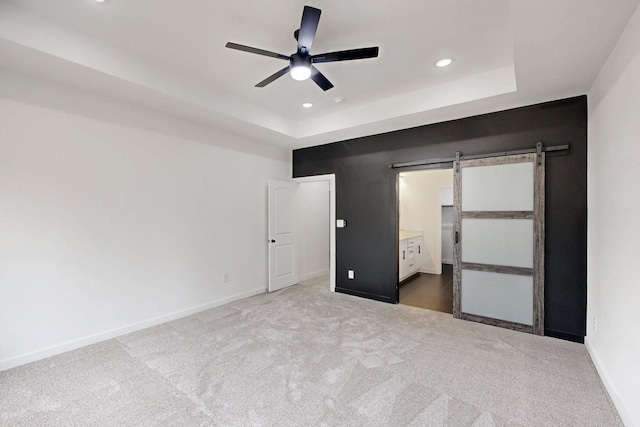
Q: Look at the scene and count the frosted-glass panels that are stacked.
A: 3